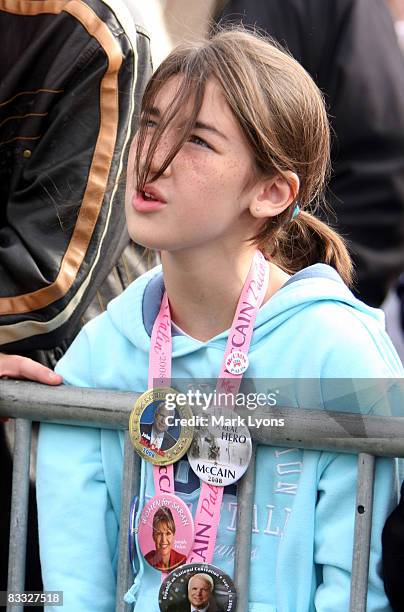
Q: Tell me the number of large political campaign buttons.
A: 4